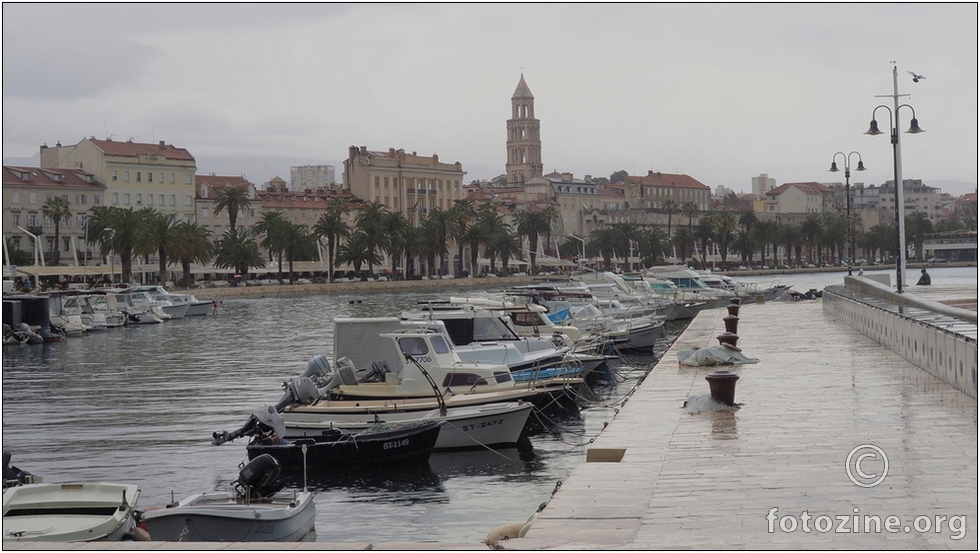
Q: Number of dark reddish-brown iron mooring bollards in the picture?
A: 5